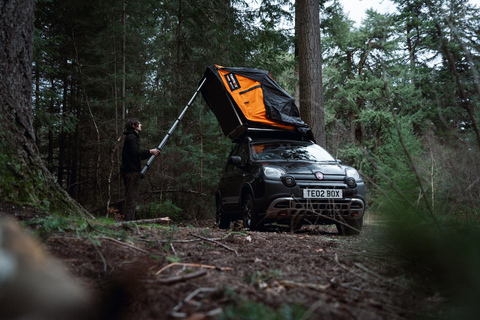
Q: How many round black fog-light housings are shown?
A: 2